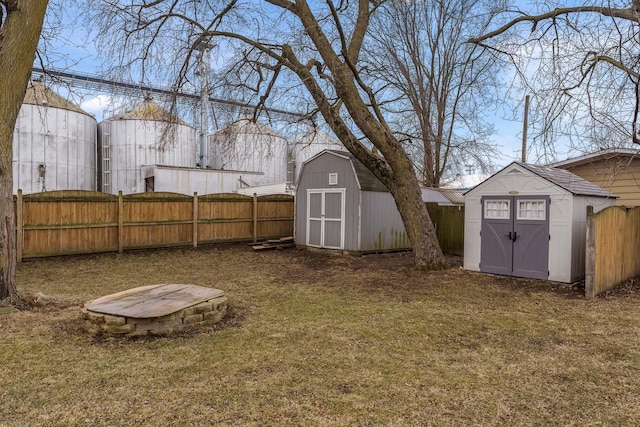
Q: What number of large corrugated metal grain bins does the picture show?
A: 4